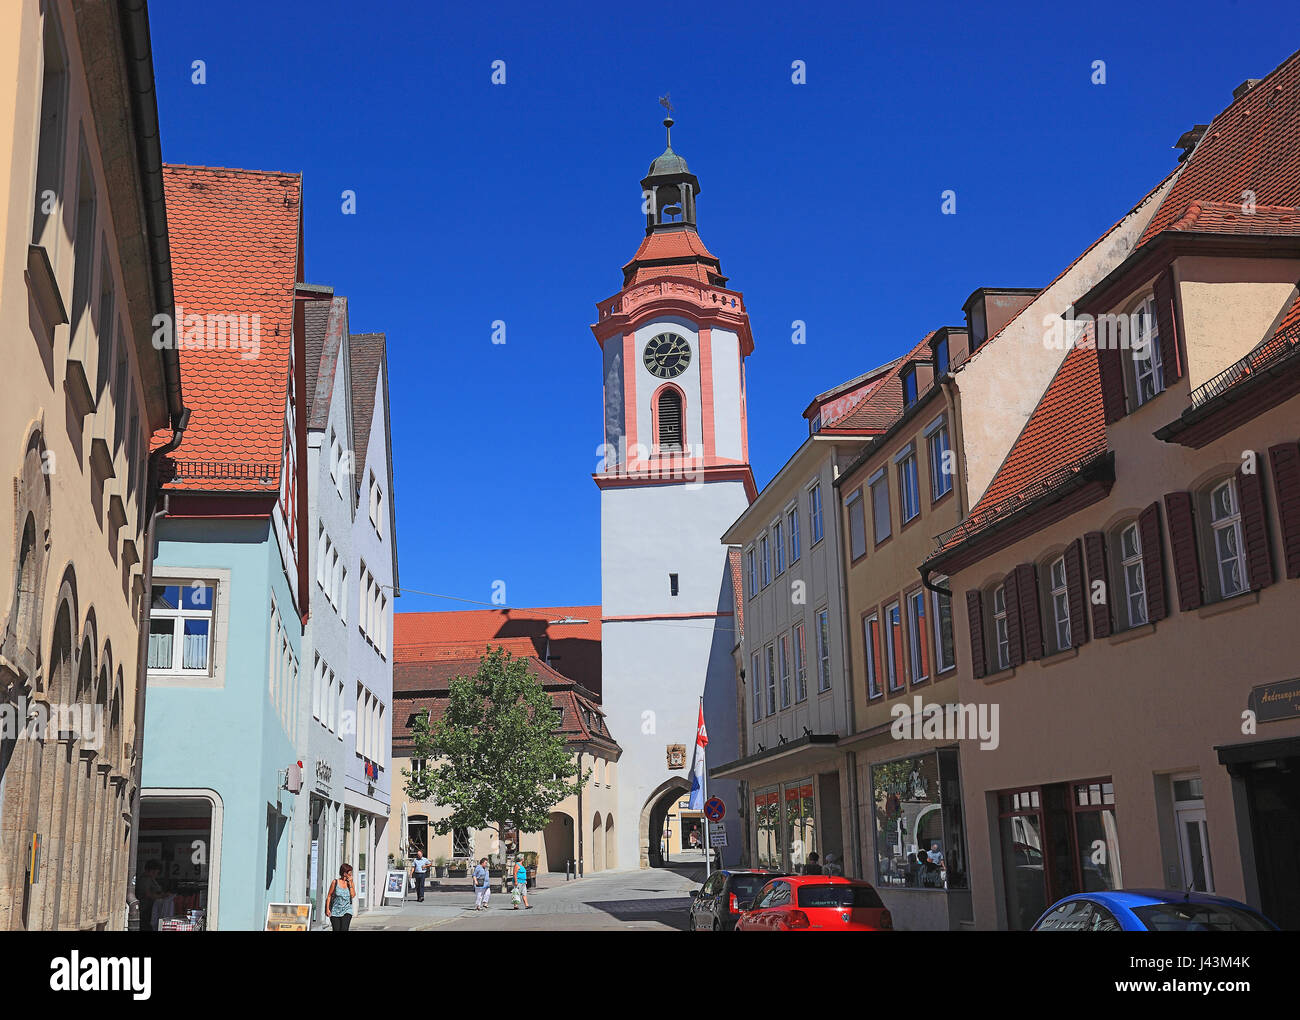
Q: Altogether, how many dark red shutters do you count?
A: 11